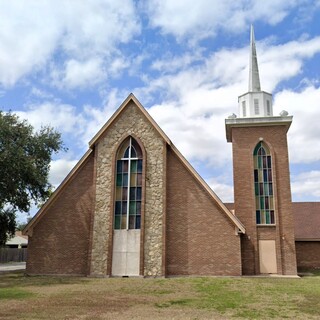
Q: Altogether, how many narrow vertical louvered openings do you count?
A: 3